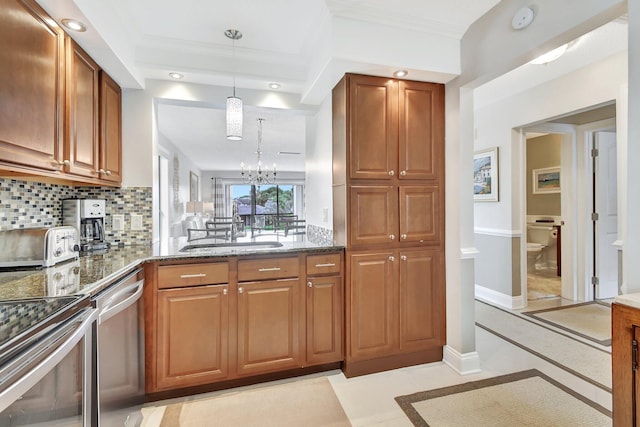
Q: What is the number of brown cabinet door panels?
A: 12